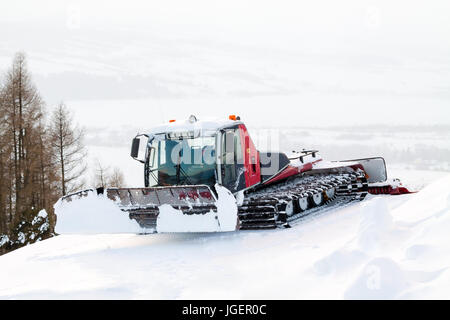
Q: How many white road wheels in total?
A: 4